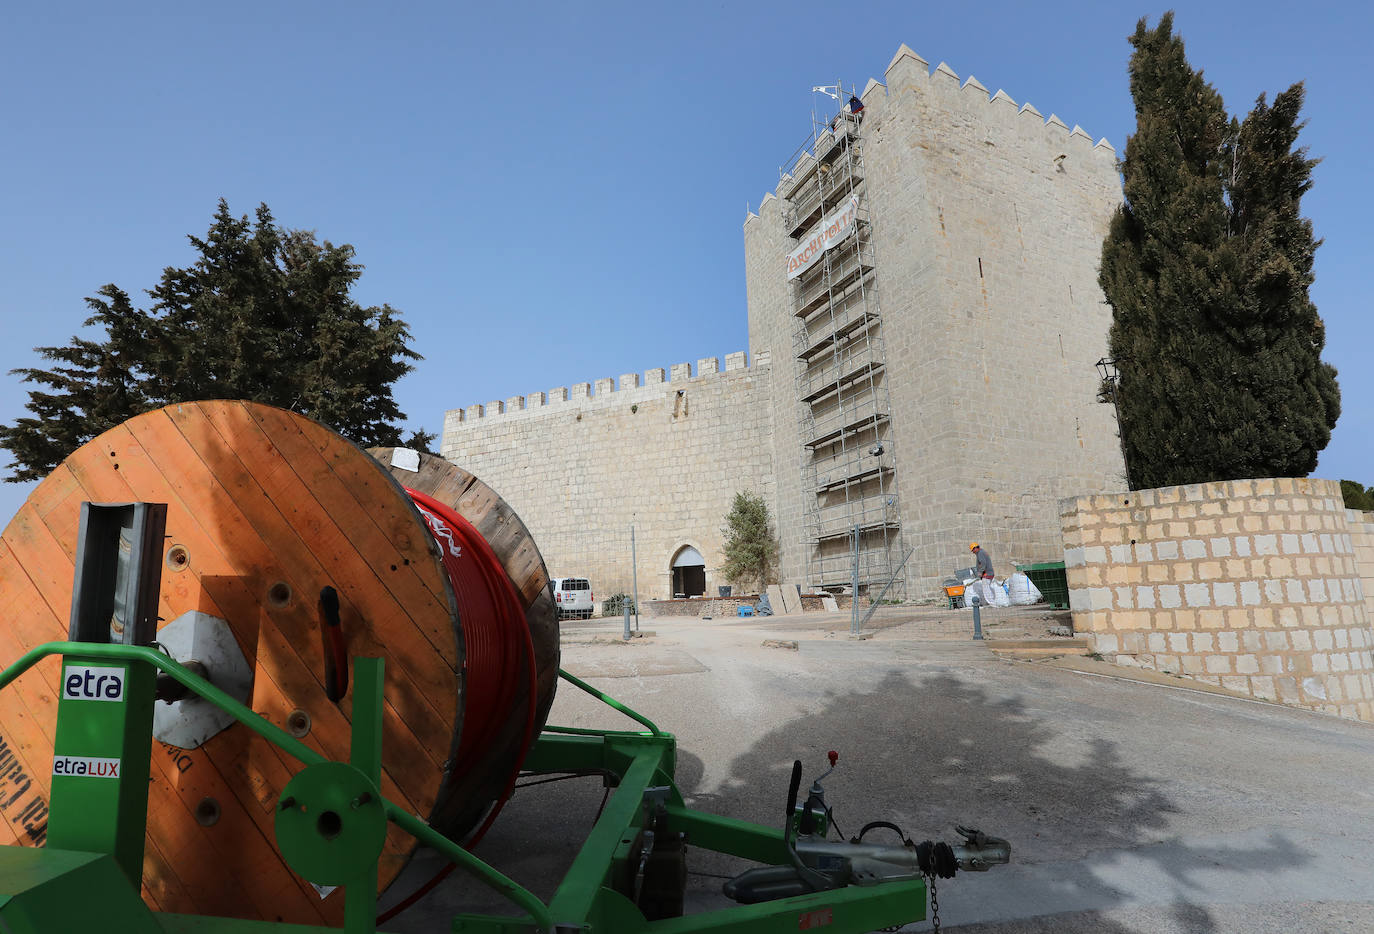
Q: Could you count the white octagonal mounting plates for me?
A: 1